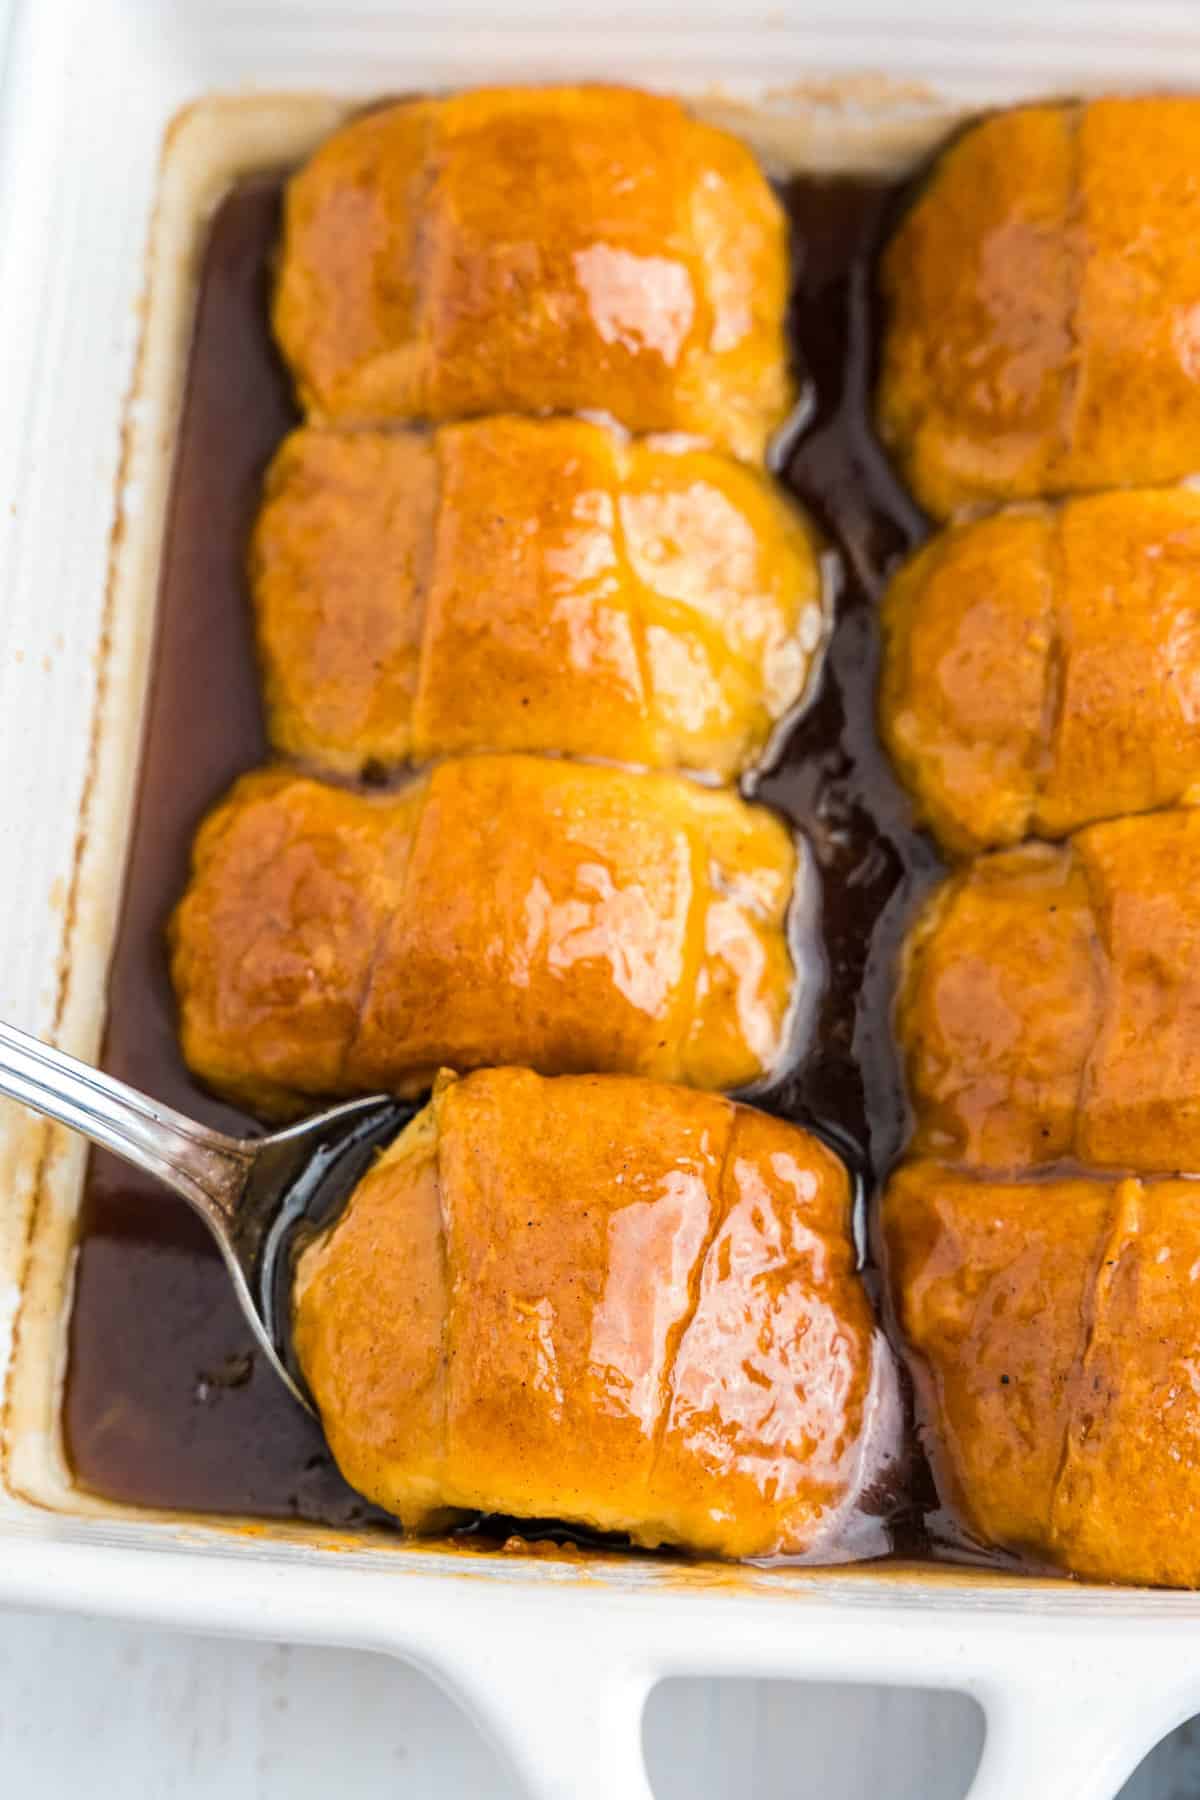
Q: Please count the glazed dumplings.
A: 8